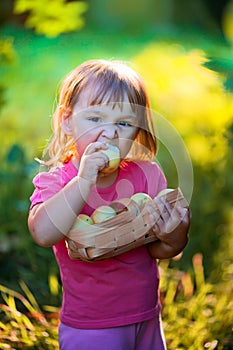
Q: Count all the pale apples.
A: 5